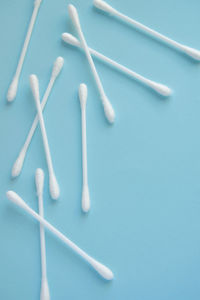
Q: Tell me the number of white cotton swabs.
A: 9